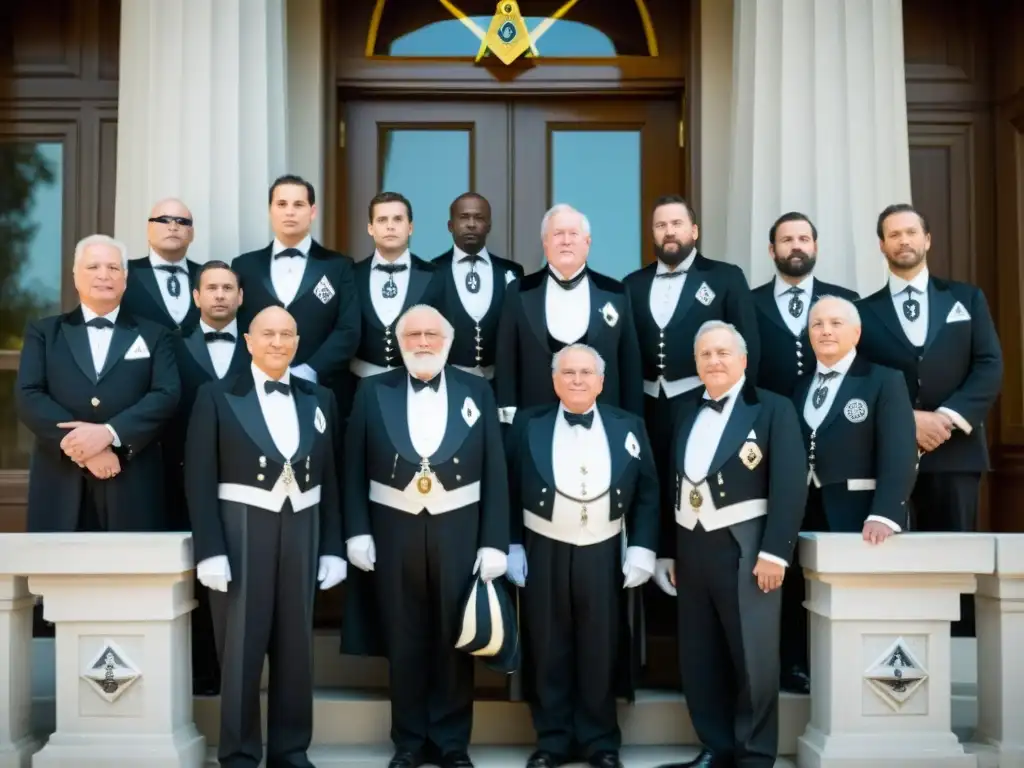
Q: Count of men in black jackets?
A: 15